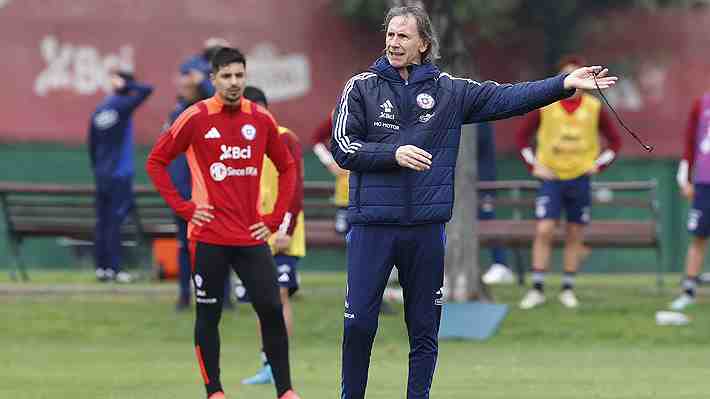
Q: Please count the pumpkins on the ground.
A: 0